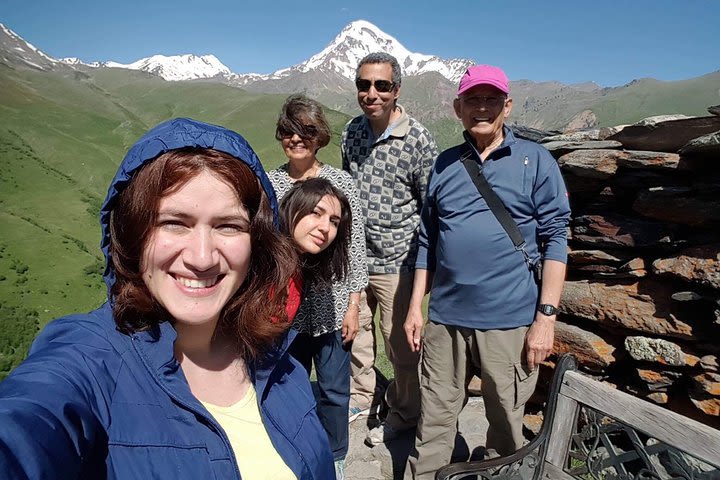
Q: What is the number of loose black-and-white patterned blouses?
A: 1